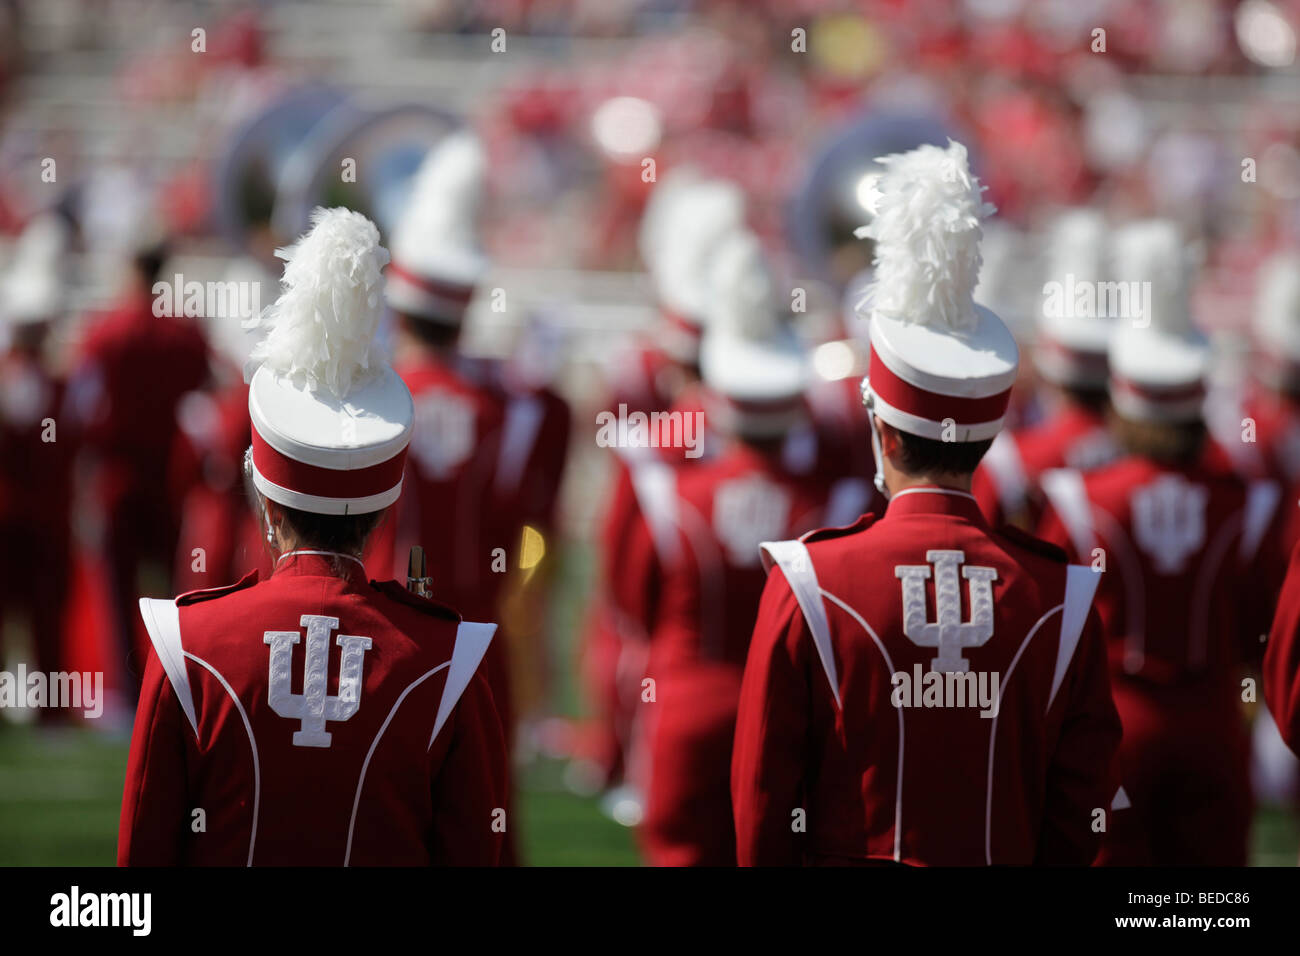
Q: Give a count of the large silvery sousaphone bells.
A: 3